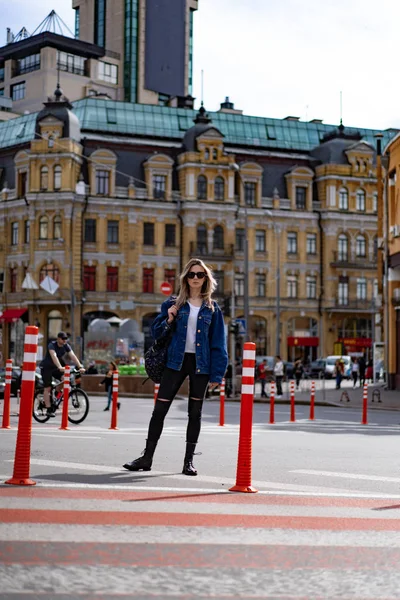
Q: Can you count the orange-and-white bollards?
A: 11